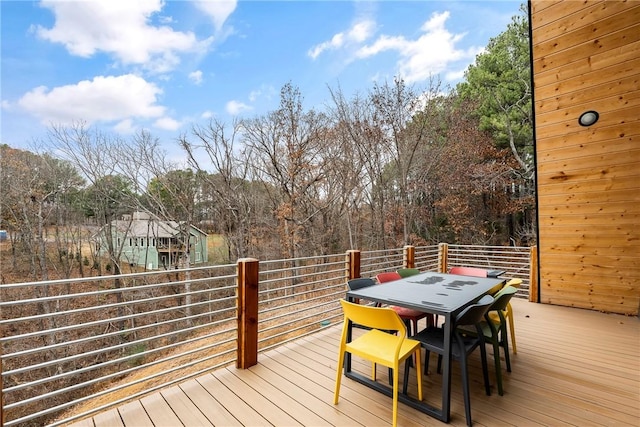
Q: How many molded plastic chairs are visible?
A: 8